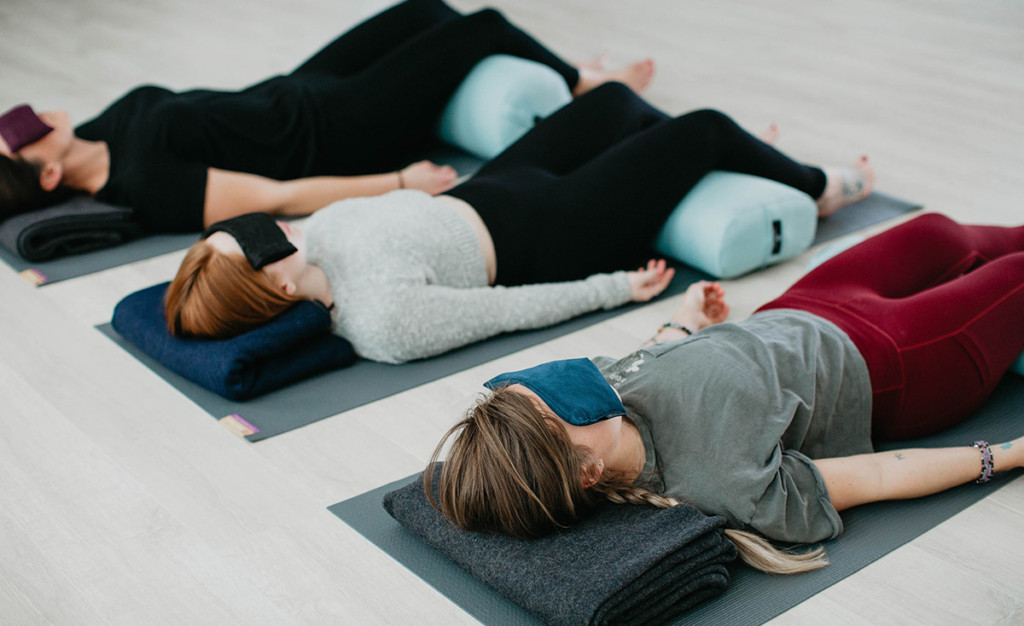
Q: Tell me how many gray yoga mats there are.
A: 3